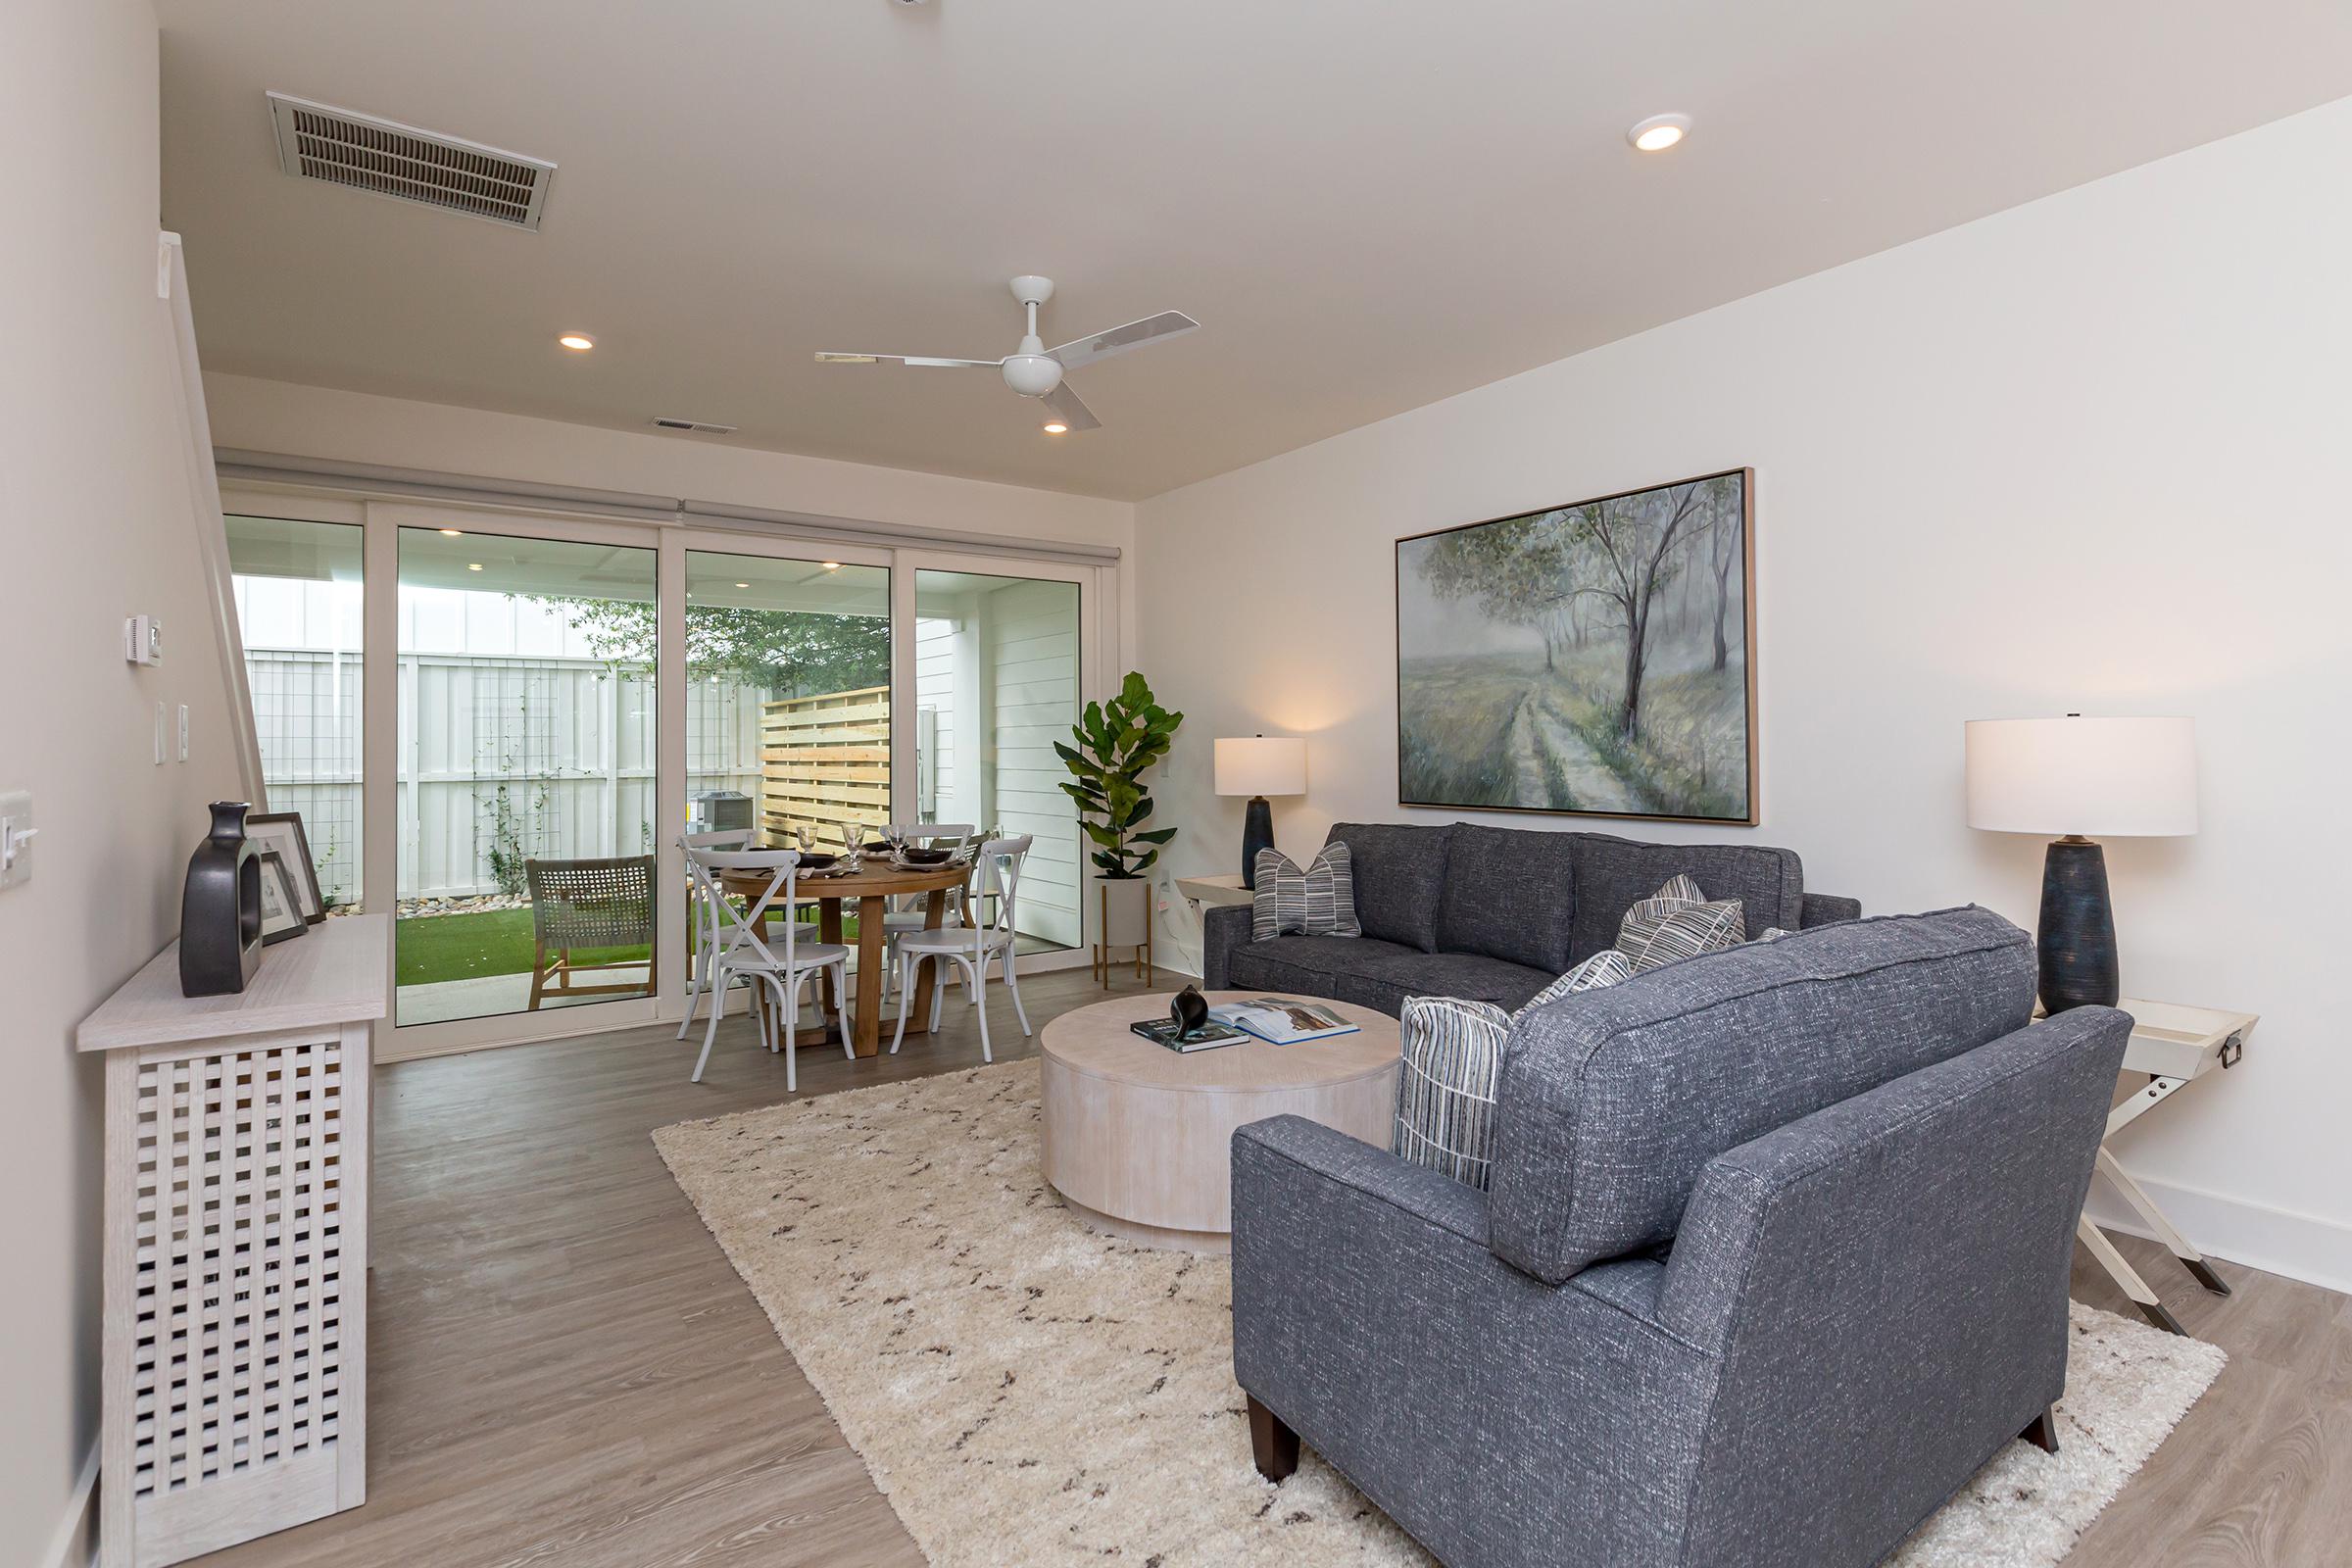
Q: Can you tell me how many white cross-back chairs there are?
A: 4